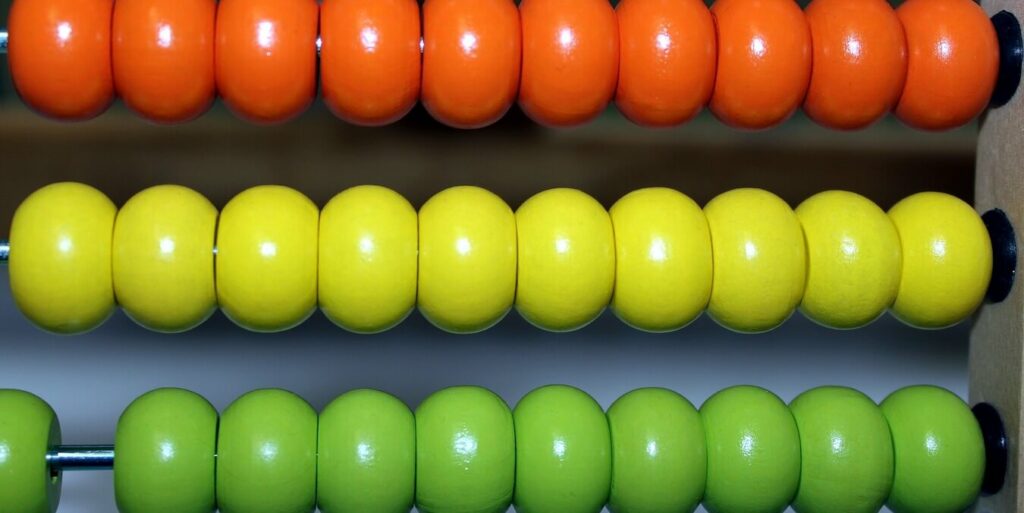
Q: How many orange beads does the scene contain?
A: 10